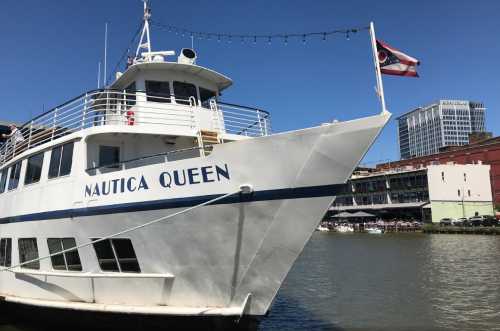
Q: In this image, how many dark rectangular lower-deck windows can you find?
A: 4